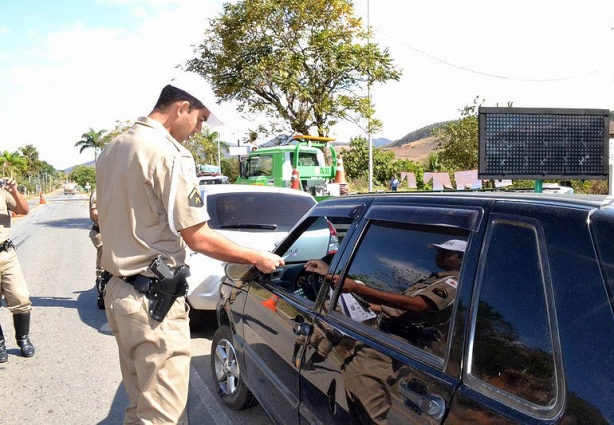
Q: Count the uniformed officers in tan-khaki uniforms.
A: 3